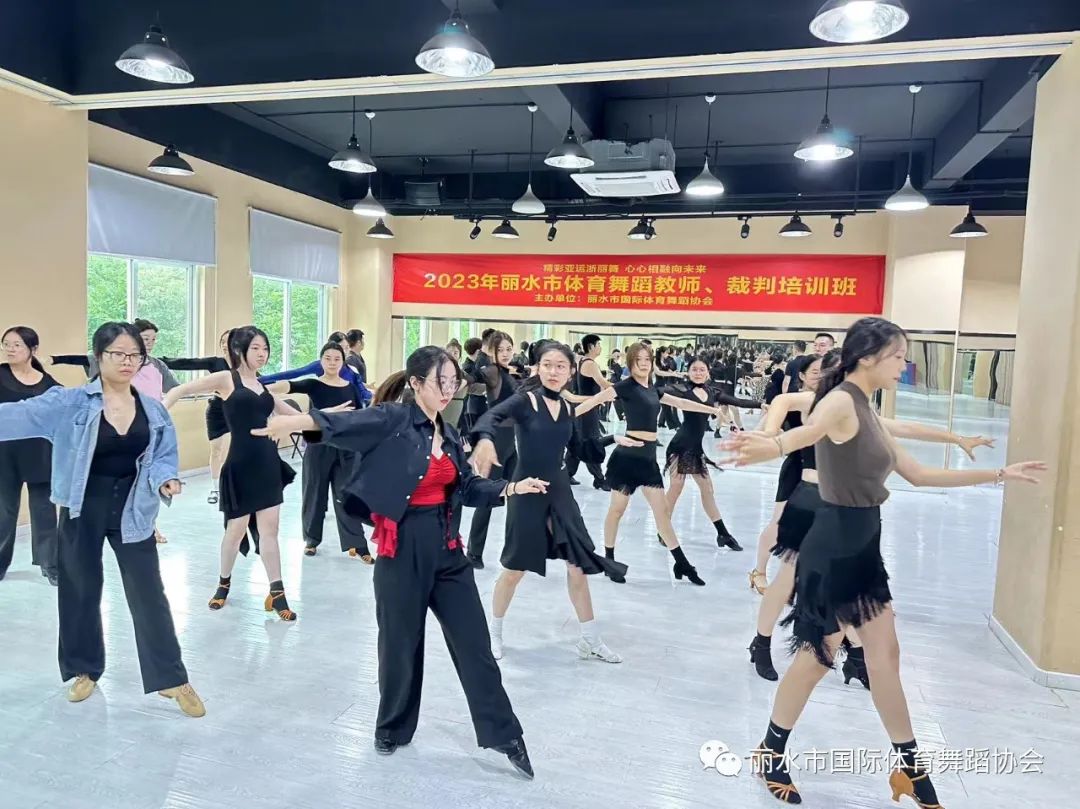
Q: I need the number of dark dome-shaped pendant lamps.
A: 12